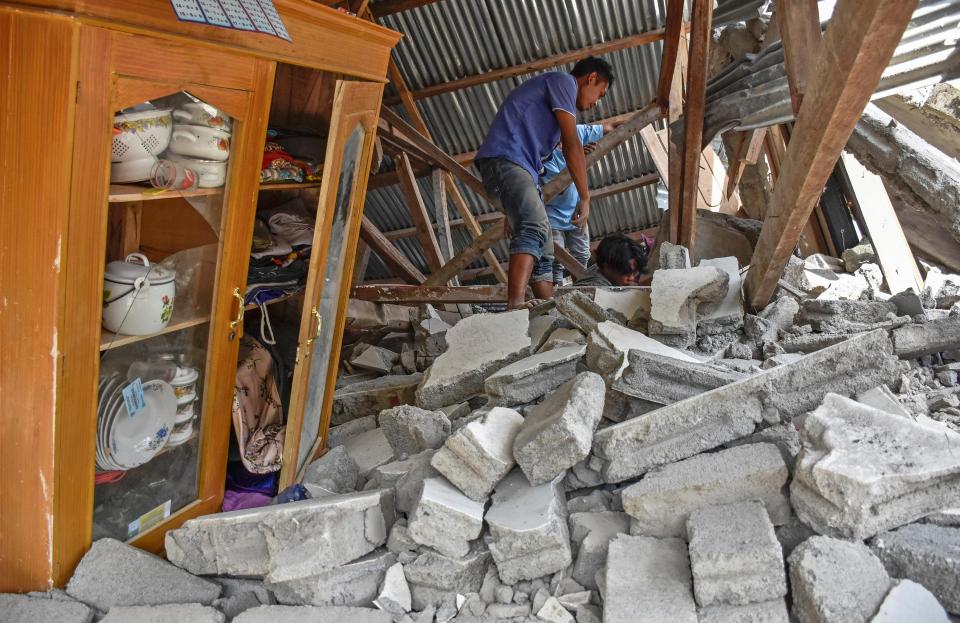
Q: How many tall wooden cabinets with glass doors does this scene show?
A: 1